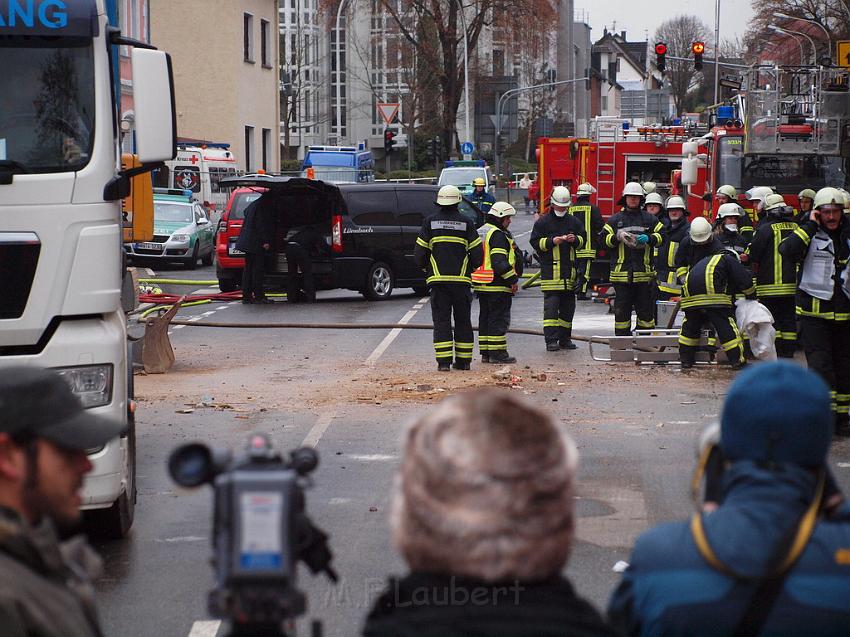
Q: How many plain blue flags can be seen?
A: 0